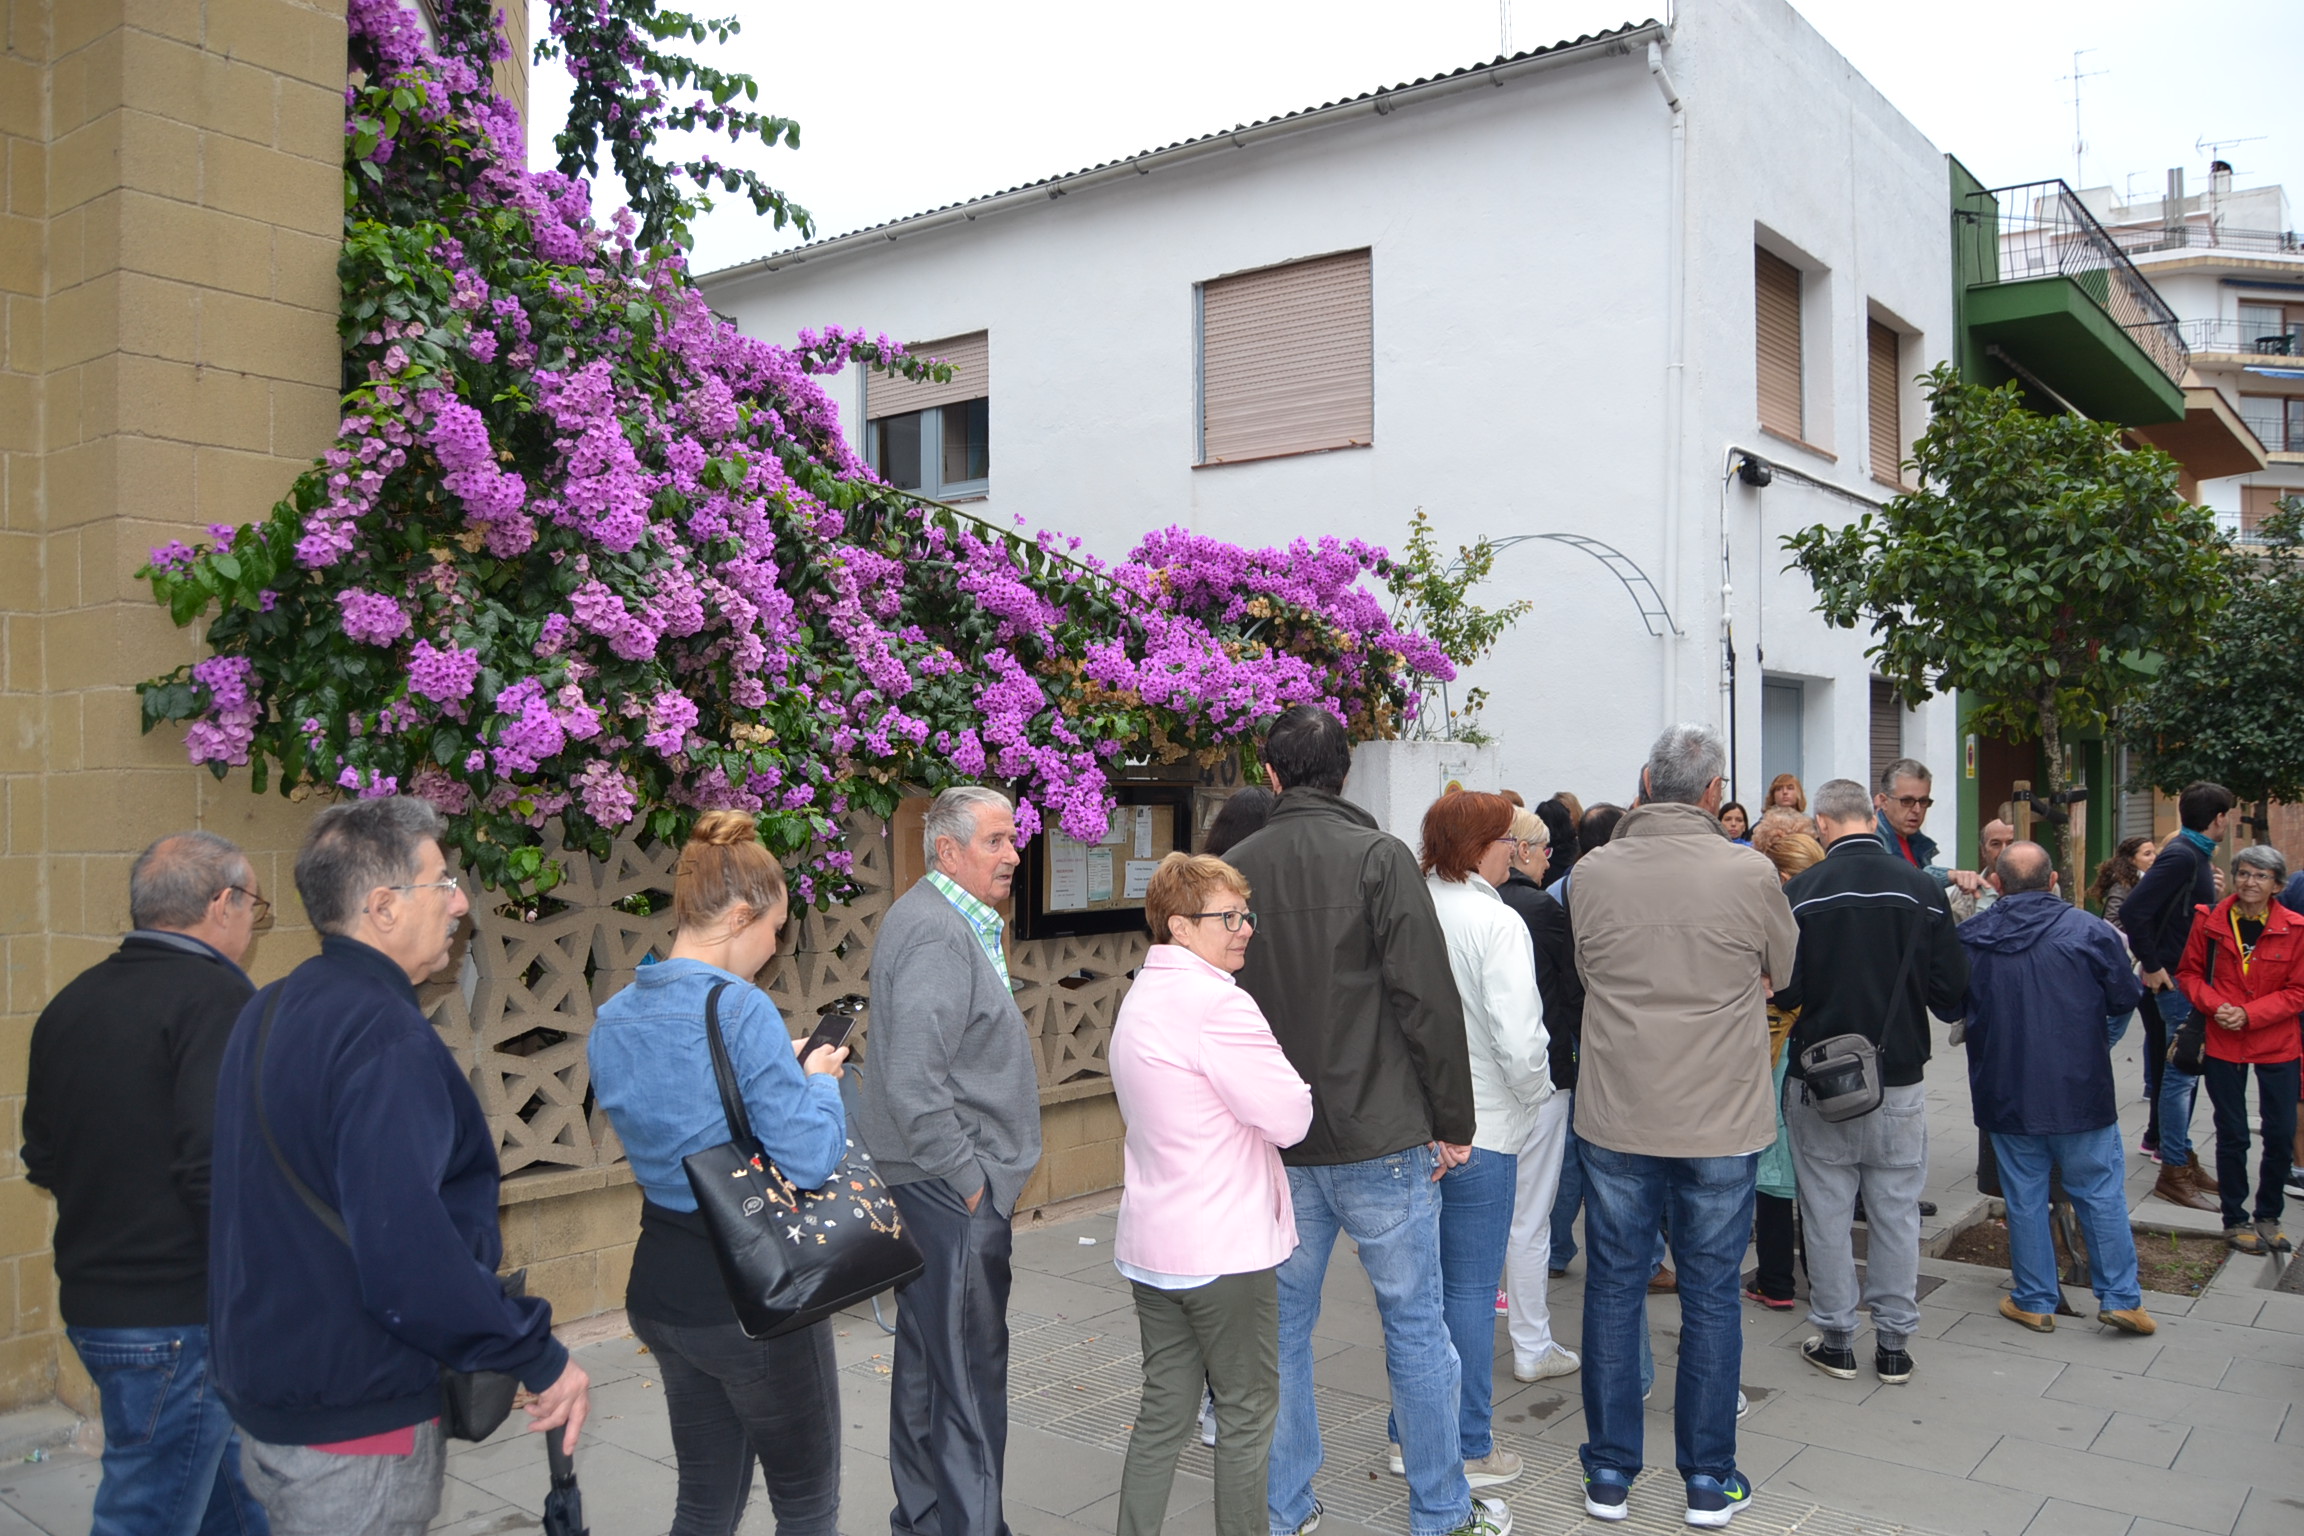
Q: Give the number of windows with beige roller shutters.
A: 4